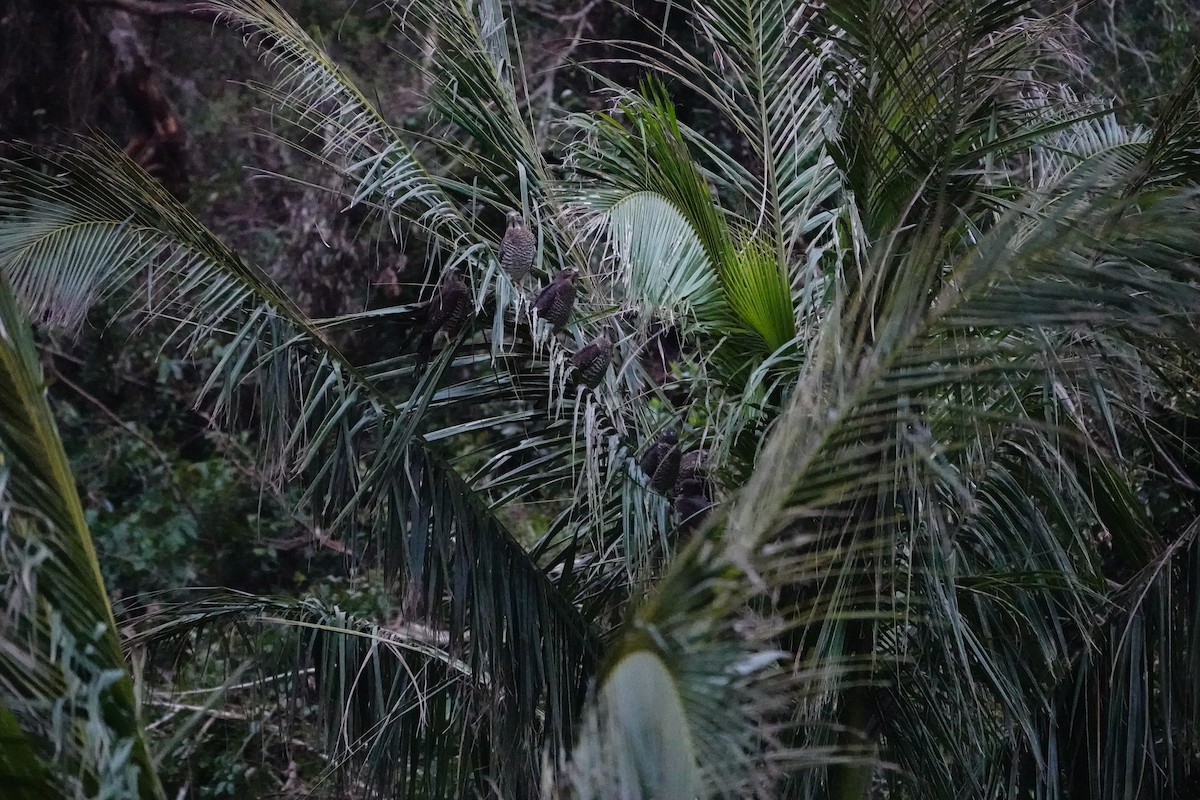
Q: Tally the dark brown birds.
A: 7